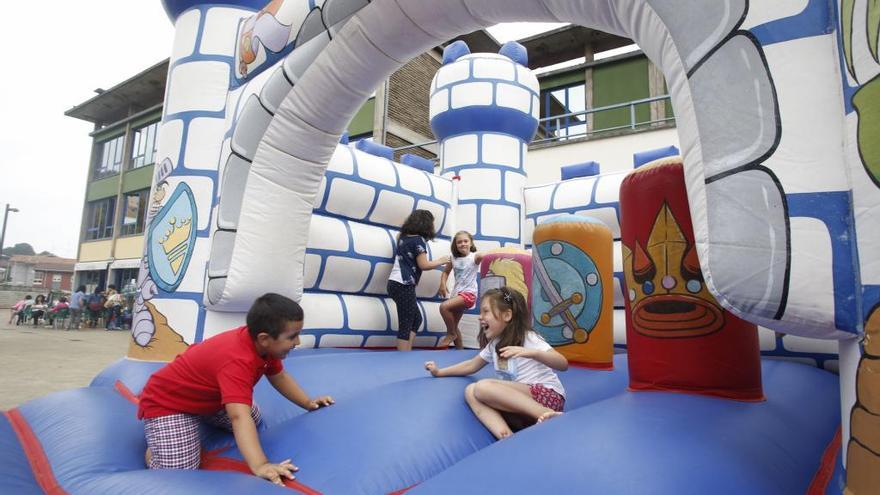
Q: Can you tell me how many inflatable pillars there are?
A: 3